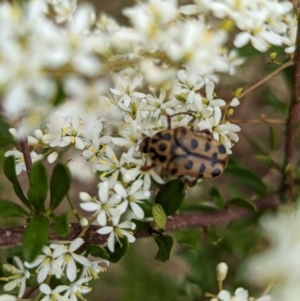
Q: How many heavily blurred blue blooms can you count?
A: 0